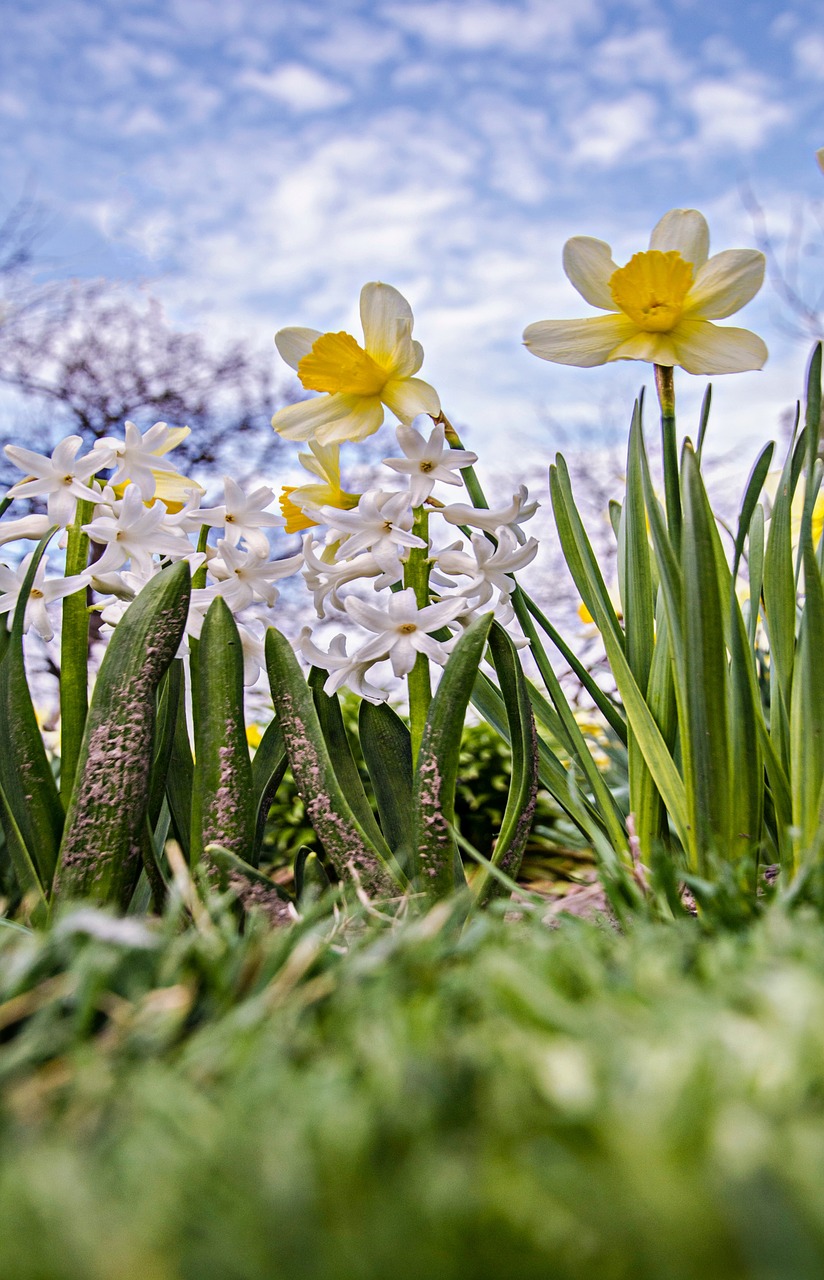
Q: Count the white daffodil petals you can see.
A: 12